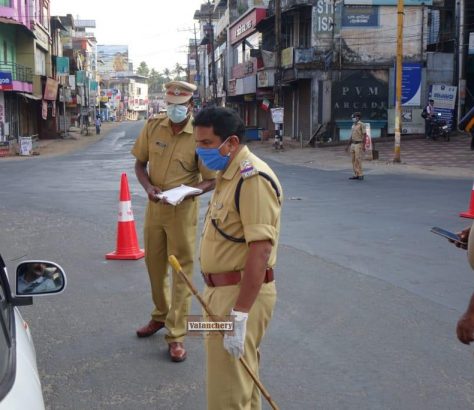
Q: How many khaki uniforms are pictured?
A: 3